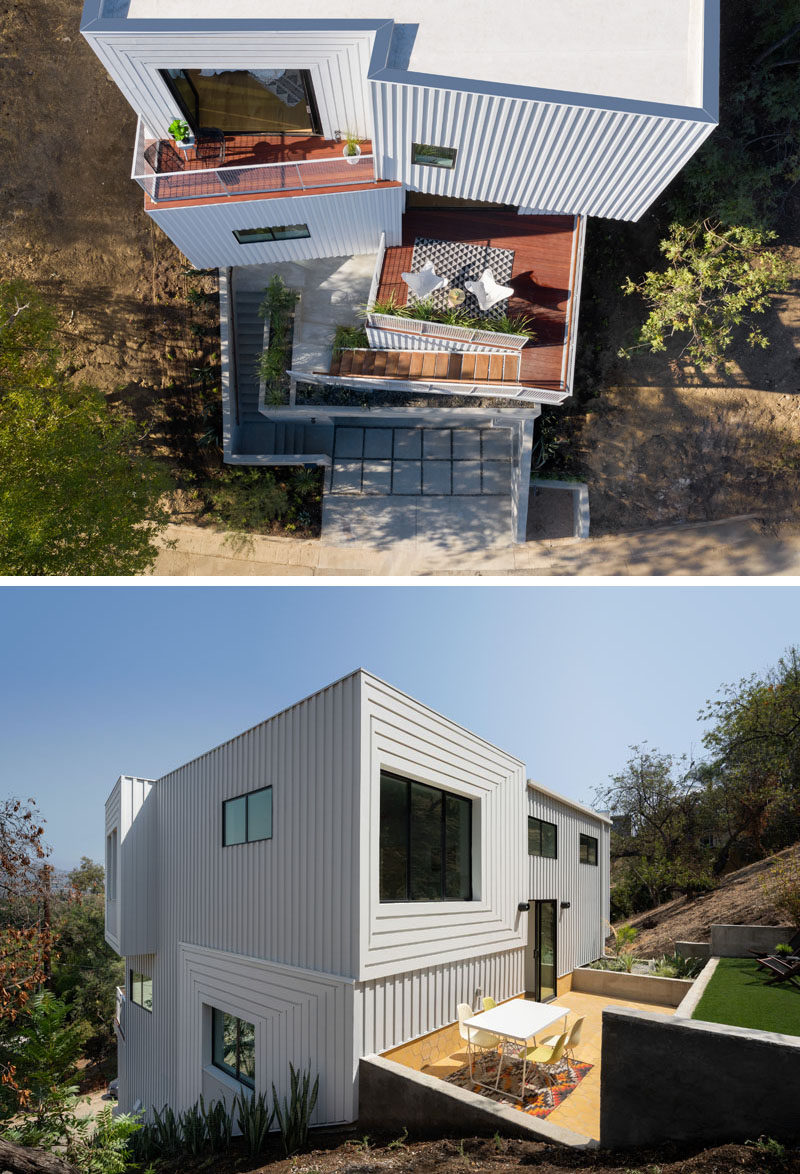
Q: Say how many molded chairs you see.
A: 4